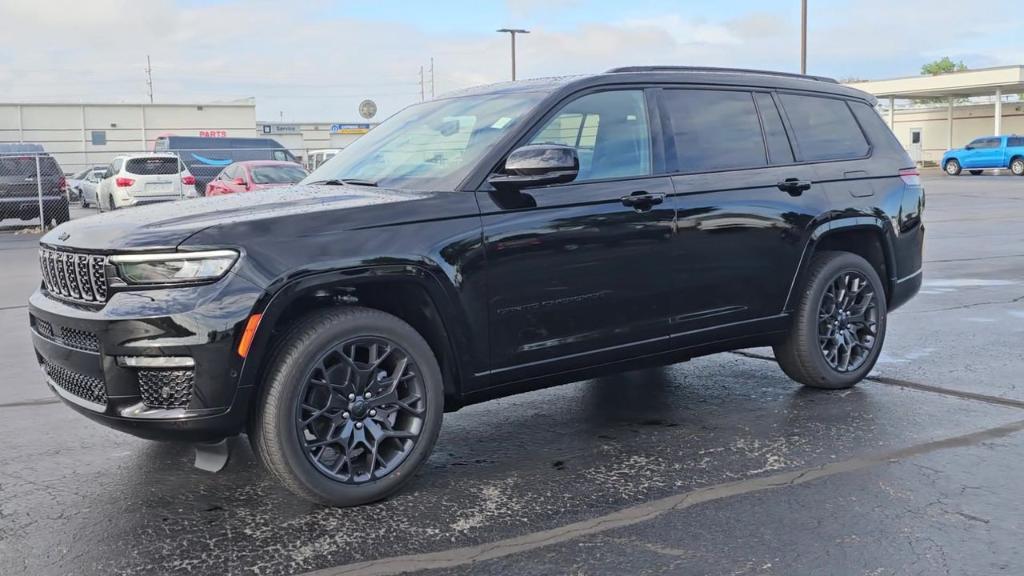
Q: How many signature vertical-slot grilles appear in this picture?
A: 1